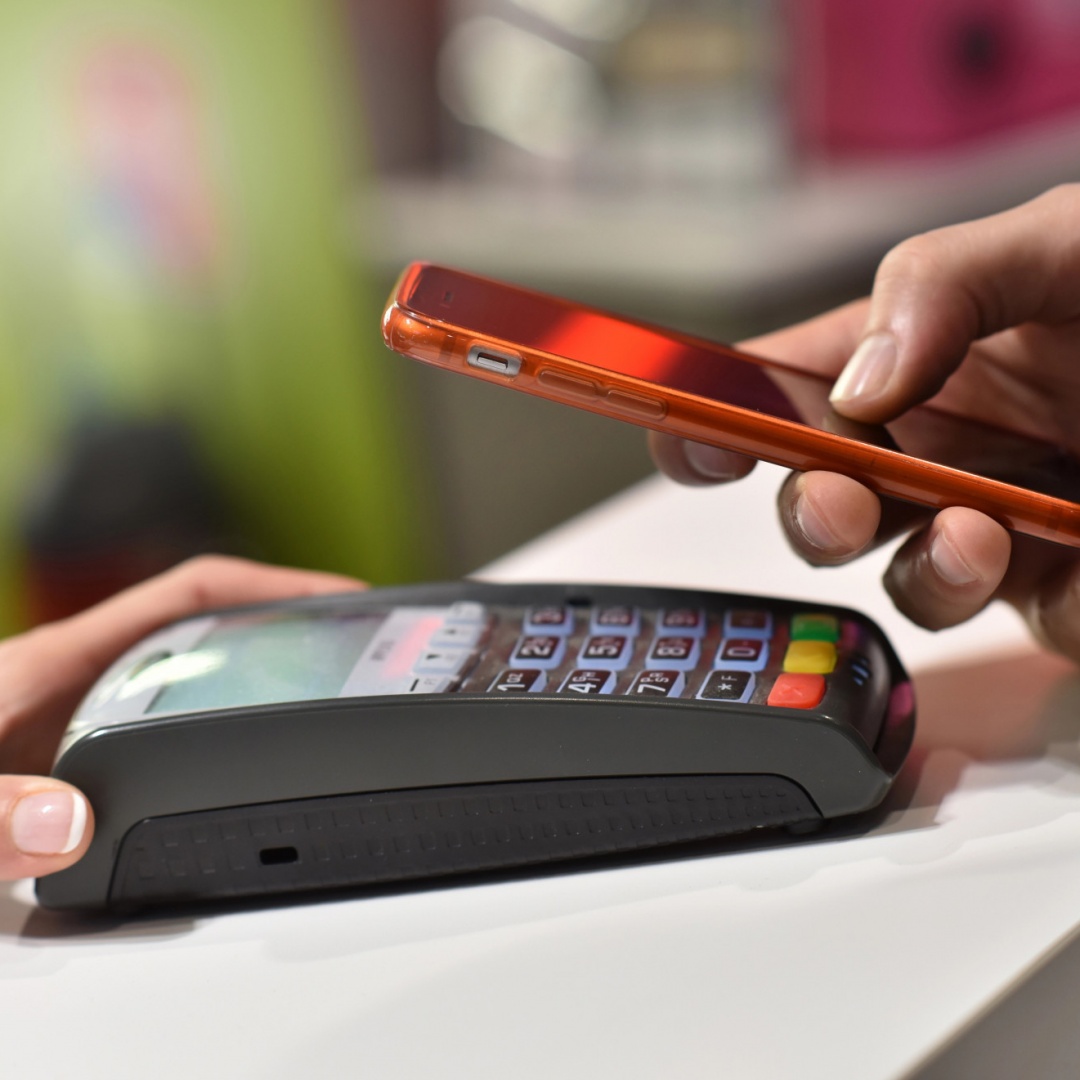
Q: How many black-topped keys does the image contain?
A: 12